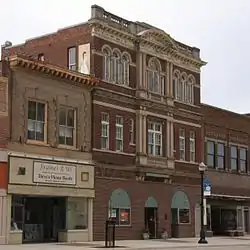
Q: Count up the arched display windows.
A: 2